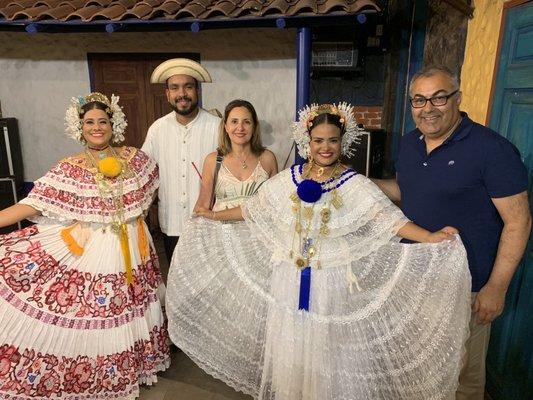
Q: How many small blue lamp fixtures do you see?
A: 5